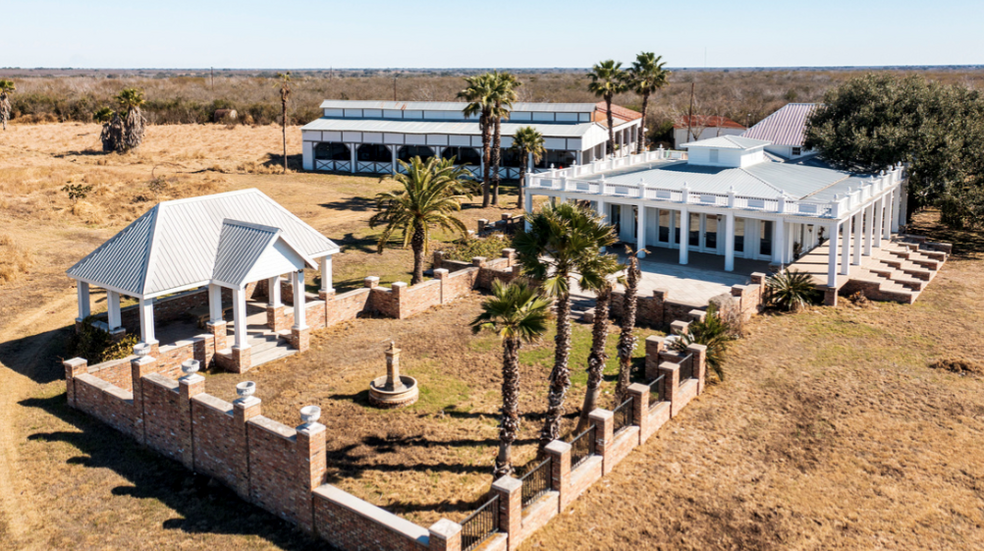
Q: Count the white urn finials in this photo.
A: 4